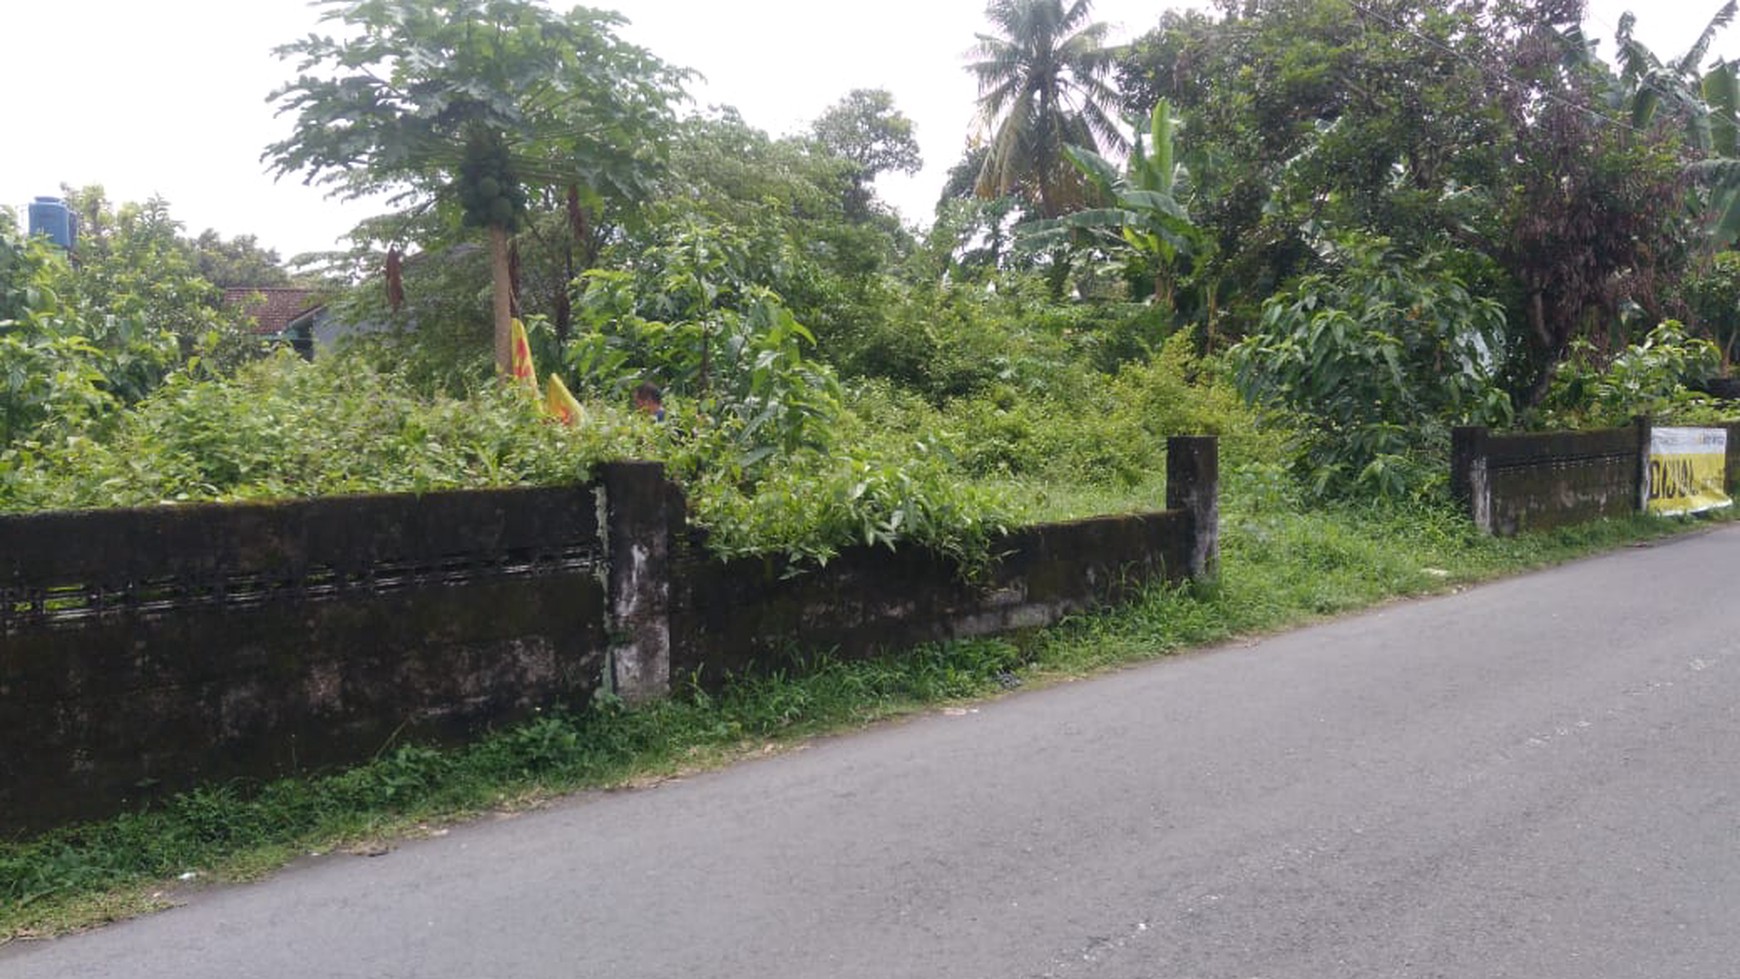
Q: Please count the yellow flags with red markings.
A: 2